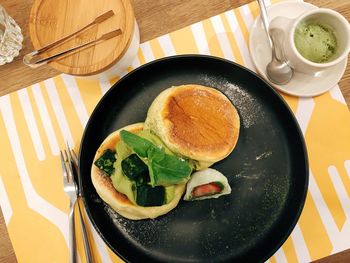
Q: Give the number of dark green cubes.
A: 3